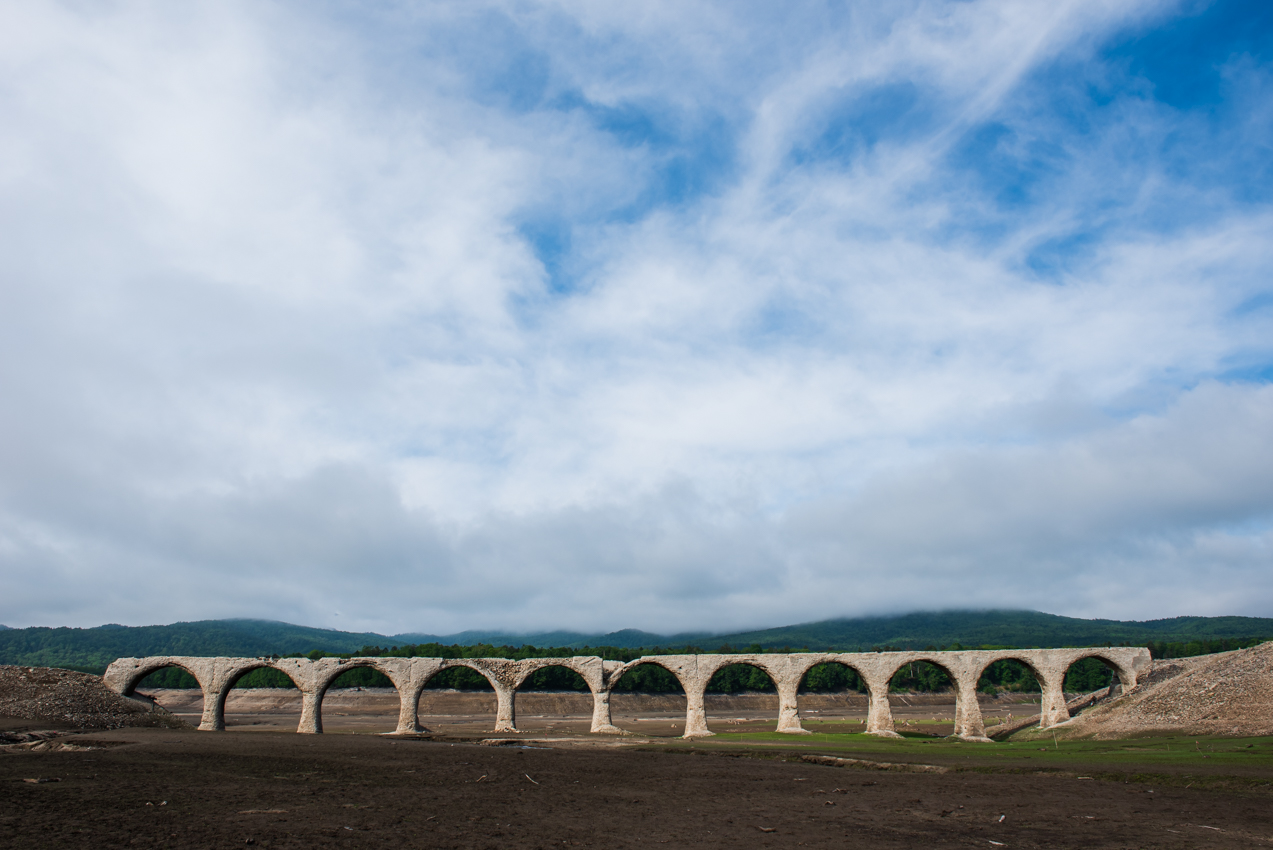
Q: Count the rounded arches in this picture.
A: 11